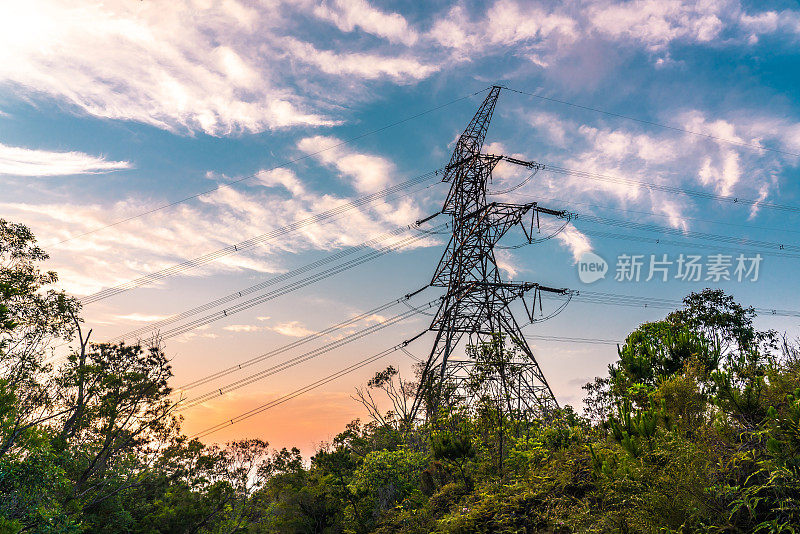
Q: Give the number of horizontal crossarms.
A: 3